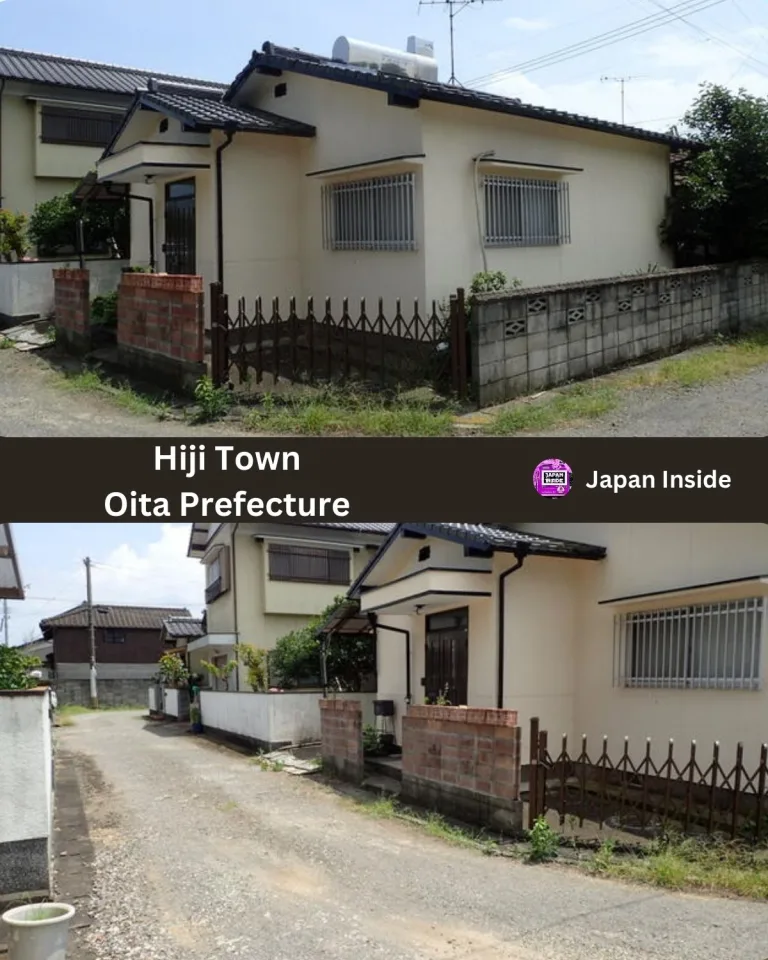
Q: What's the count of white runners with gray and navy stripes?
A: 0